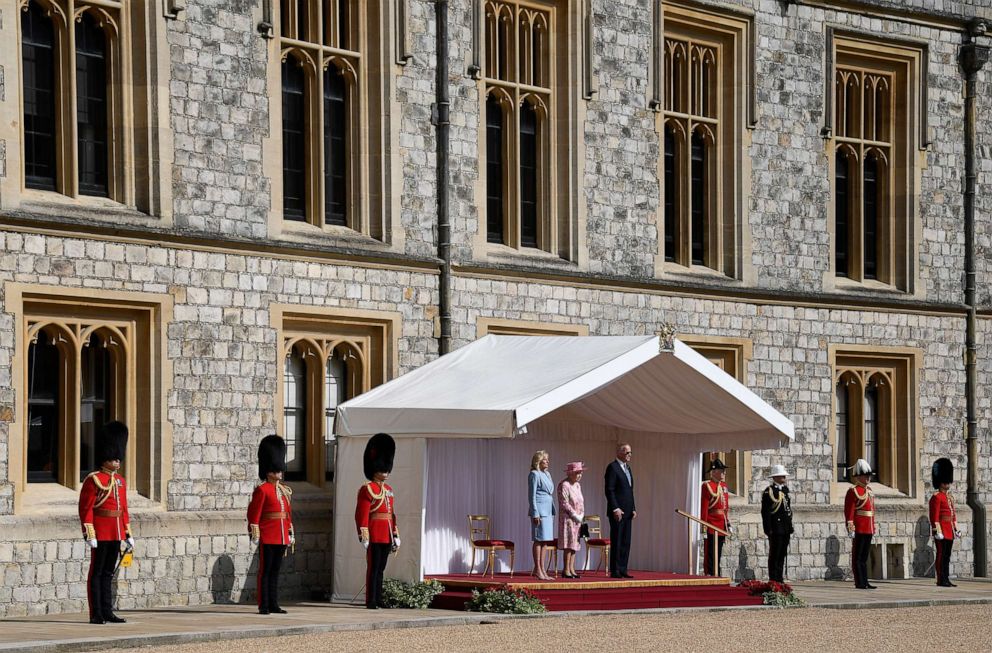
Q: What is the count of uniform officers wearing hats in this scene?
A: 7